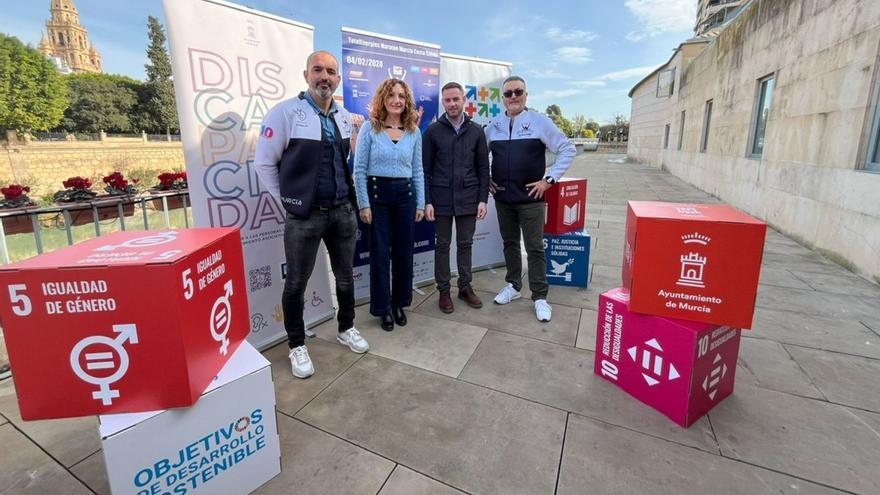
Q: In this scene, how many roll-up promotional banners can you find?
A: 3